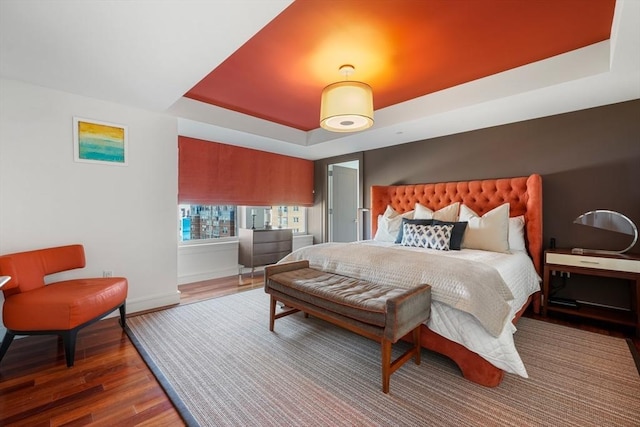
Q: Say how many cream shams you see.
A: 3